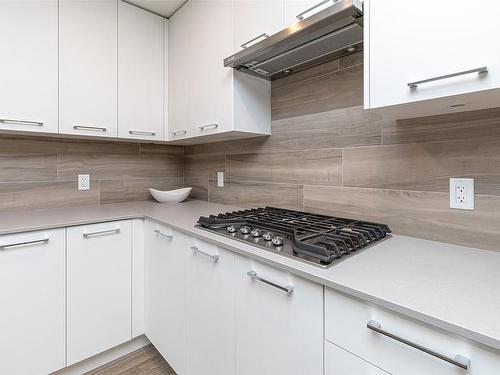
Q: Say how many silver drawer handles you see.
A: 14